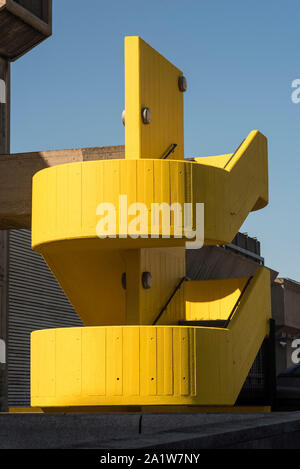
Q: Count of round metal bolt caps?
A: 5